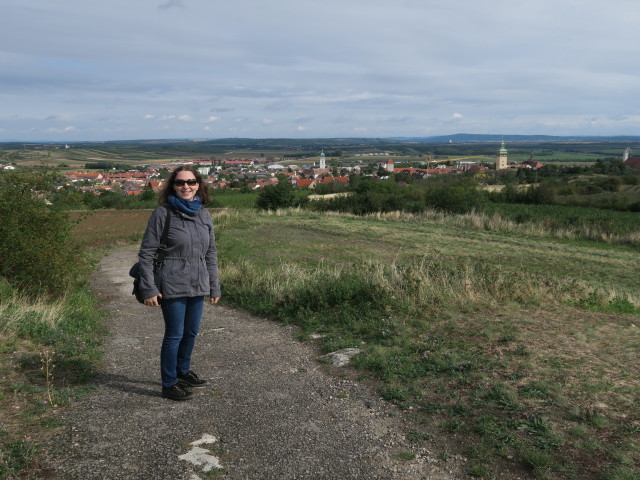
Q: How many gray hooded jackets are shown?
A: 1